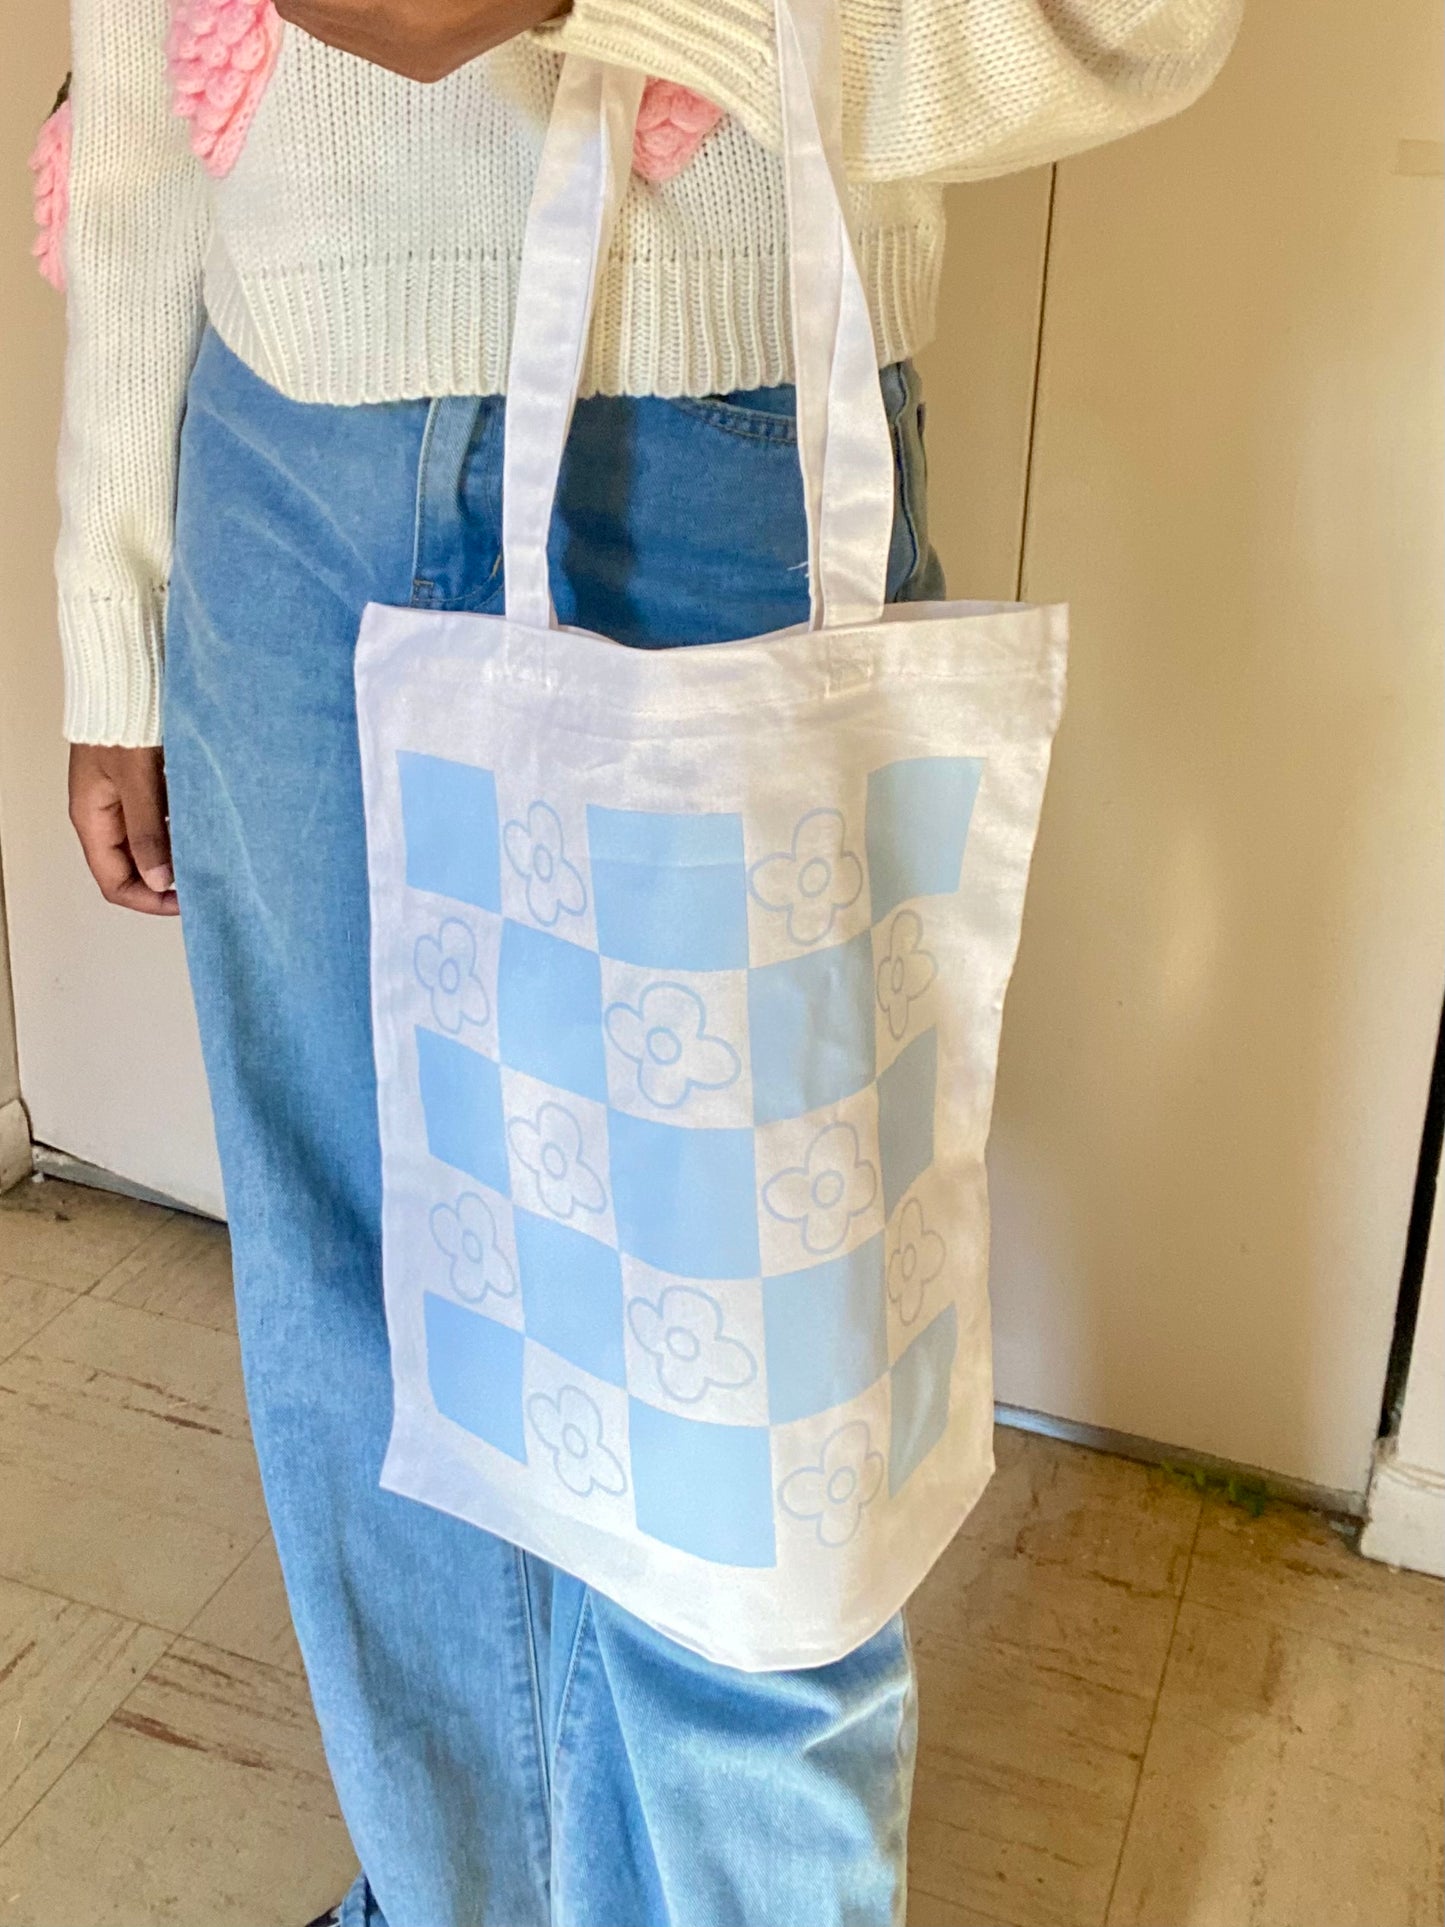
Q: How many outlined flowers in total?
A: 12